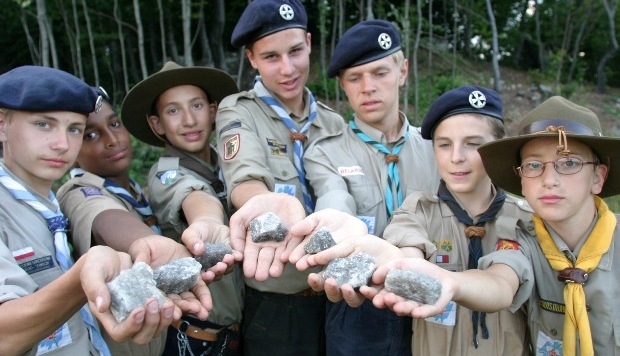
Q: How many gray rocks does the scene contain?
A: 7